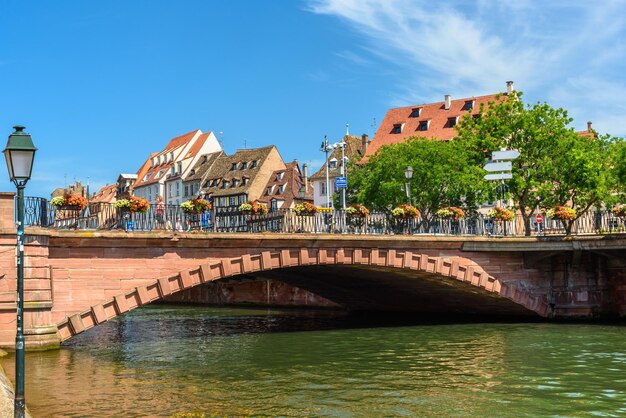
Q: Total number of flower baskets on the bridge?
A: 11